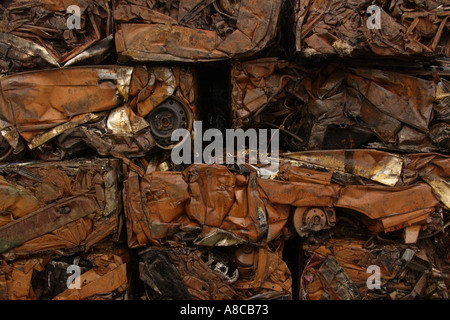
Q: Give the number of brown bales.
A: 10